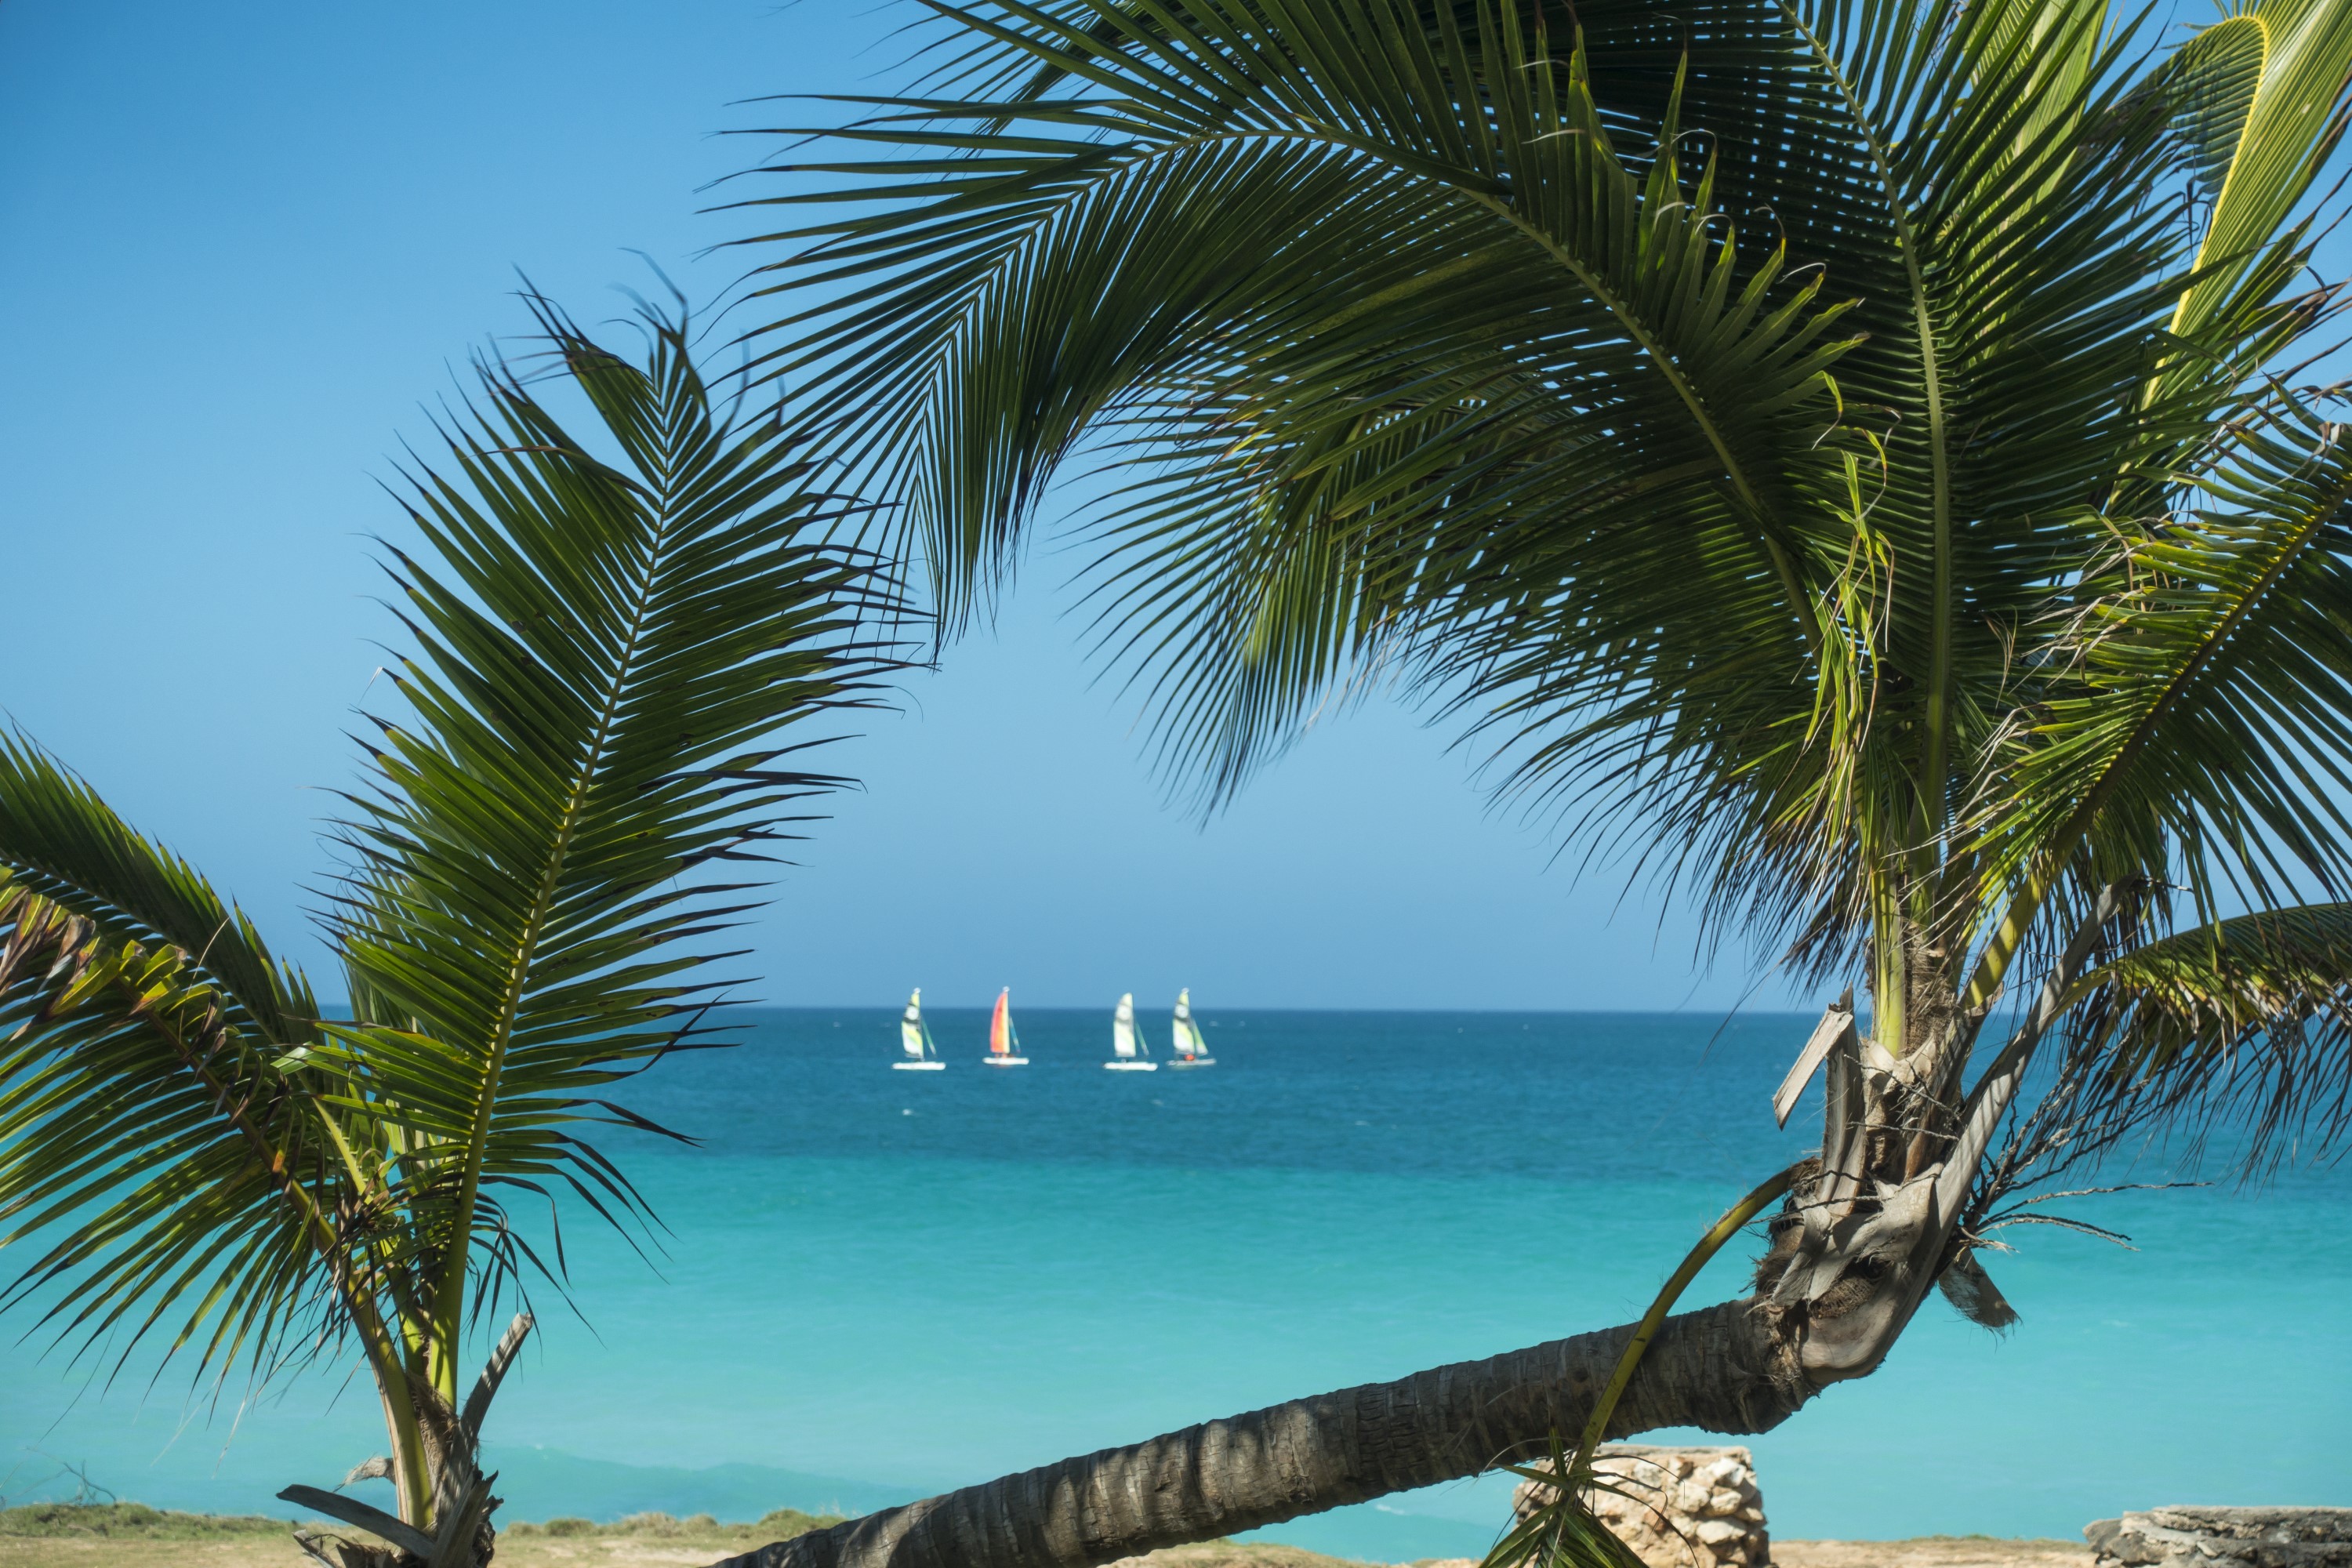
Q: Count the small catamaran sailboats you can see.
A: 4